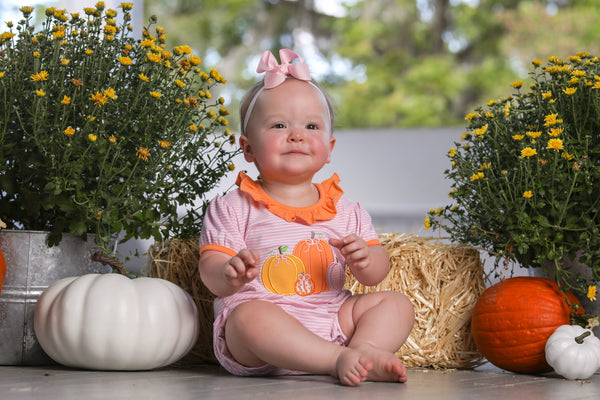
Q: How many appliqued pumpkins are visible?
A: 4